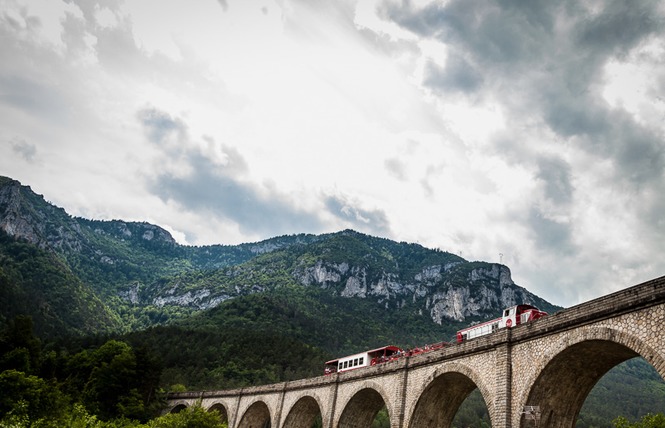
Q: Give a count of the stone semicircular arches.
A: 7